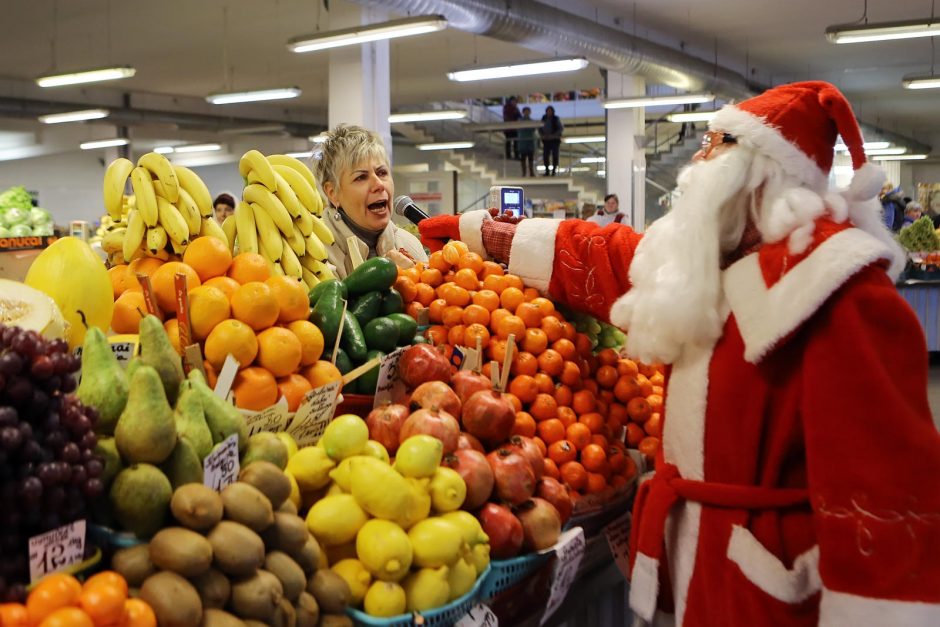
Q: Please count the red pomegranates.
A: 13